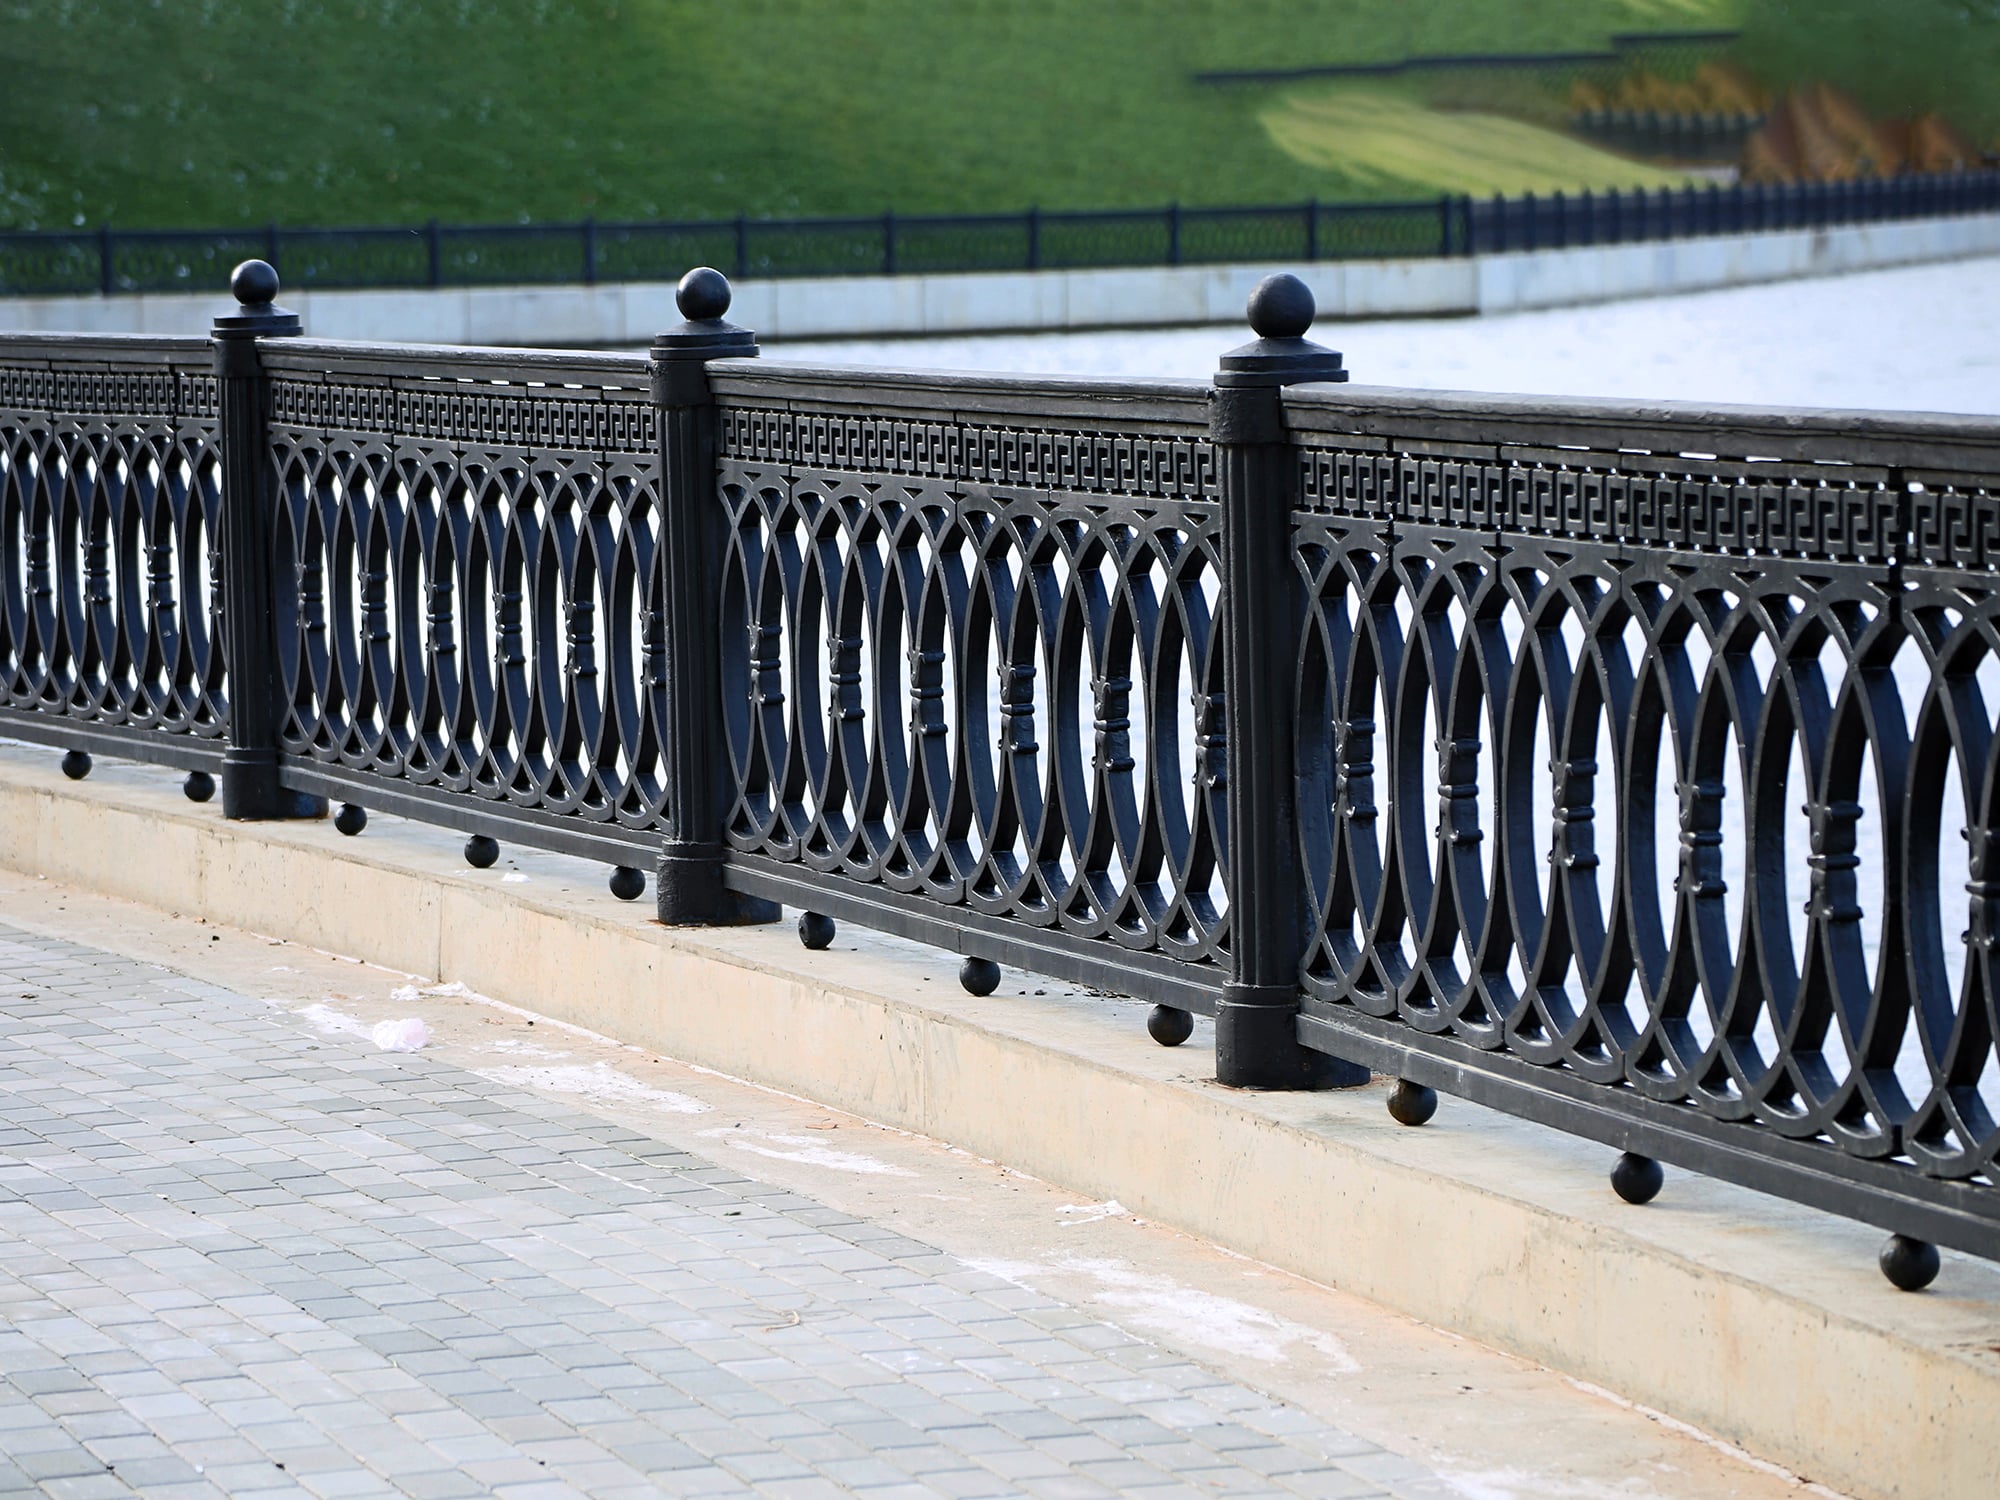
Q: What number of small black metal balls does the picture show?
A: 11